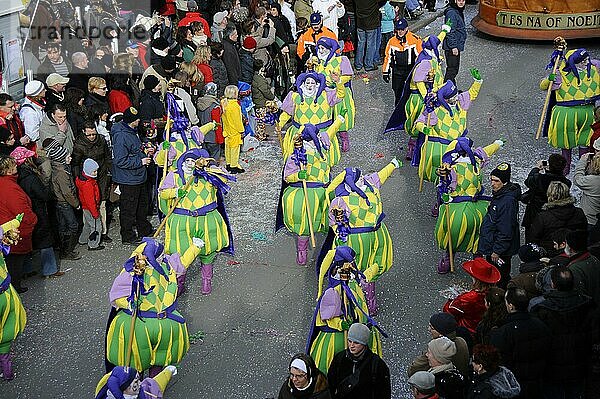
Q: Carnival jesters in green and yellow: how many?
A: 14